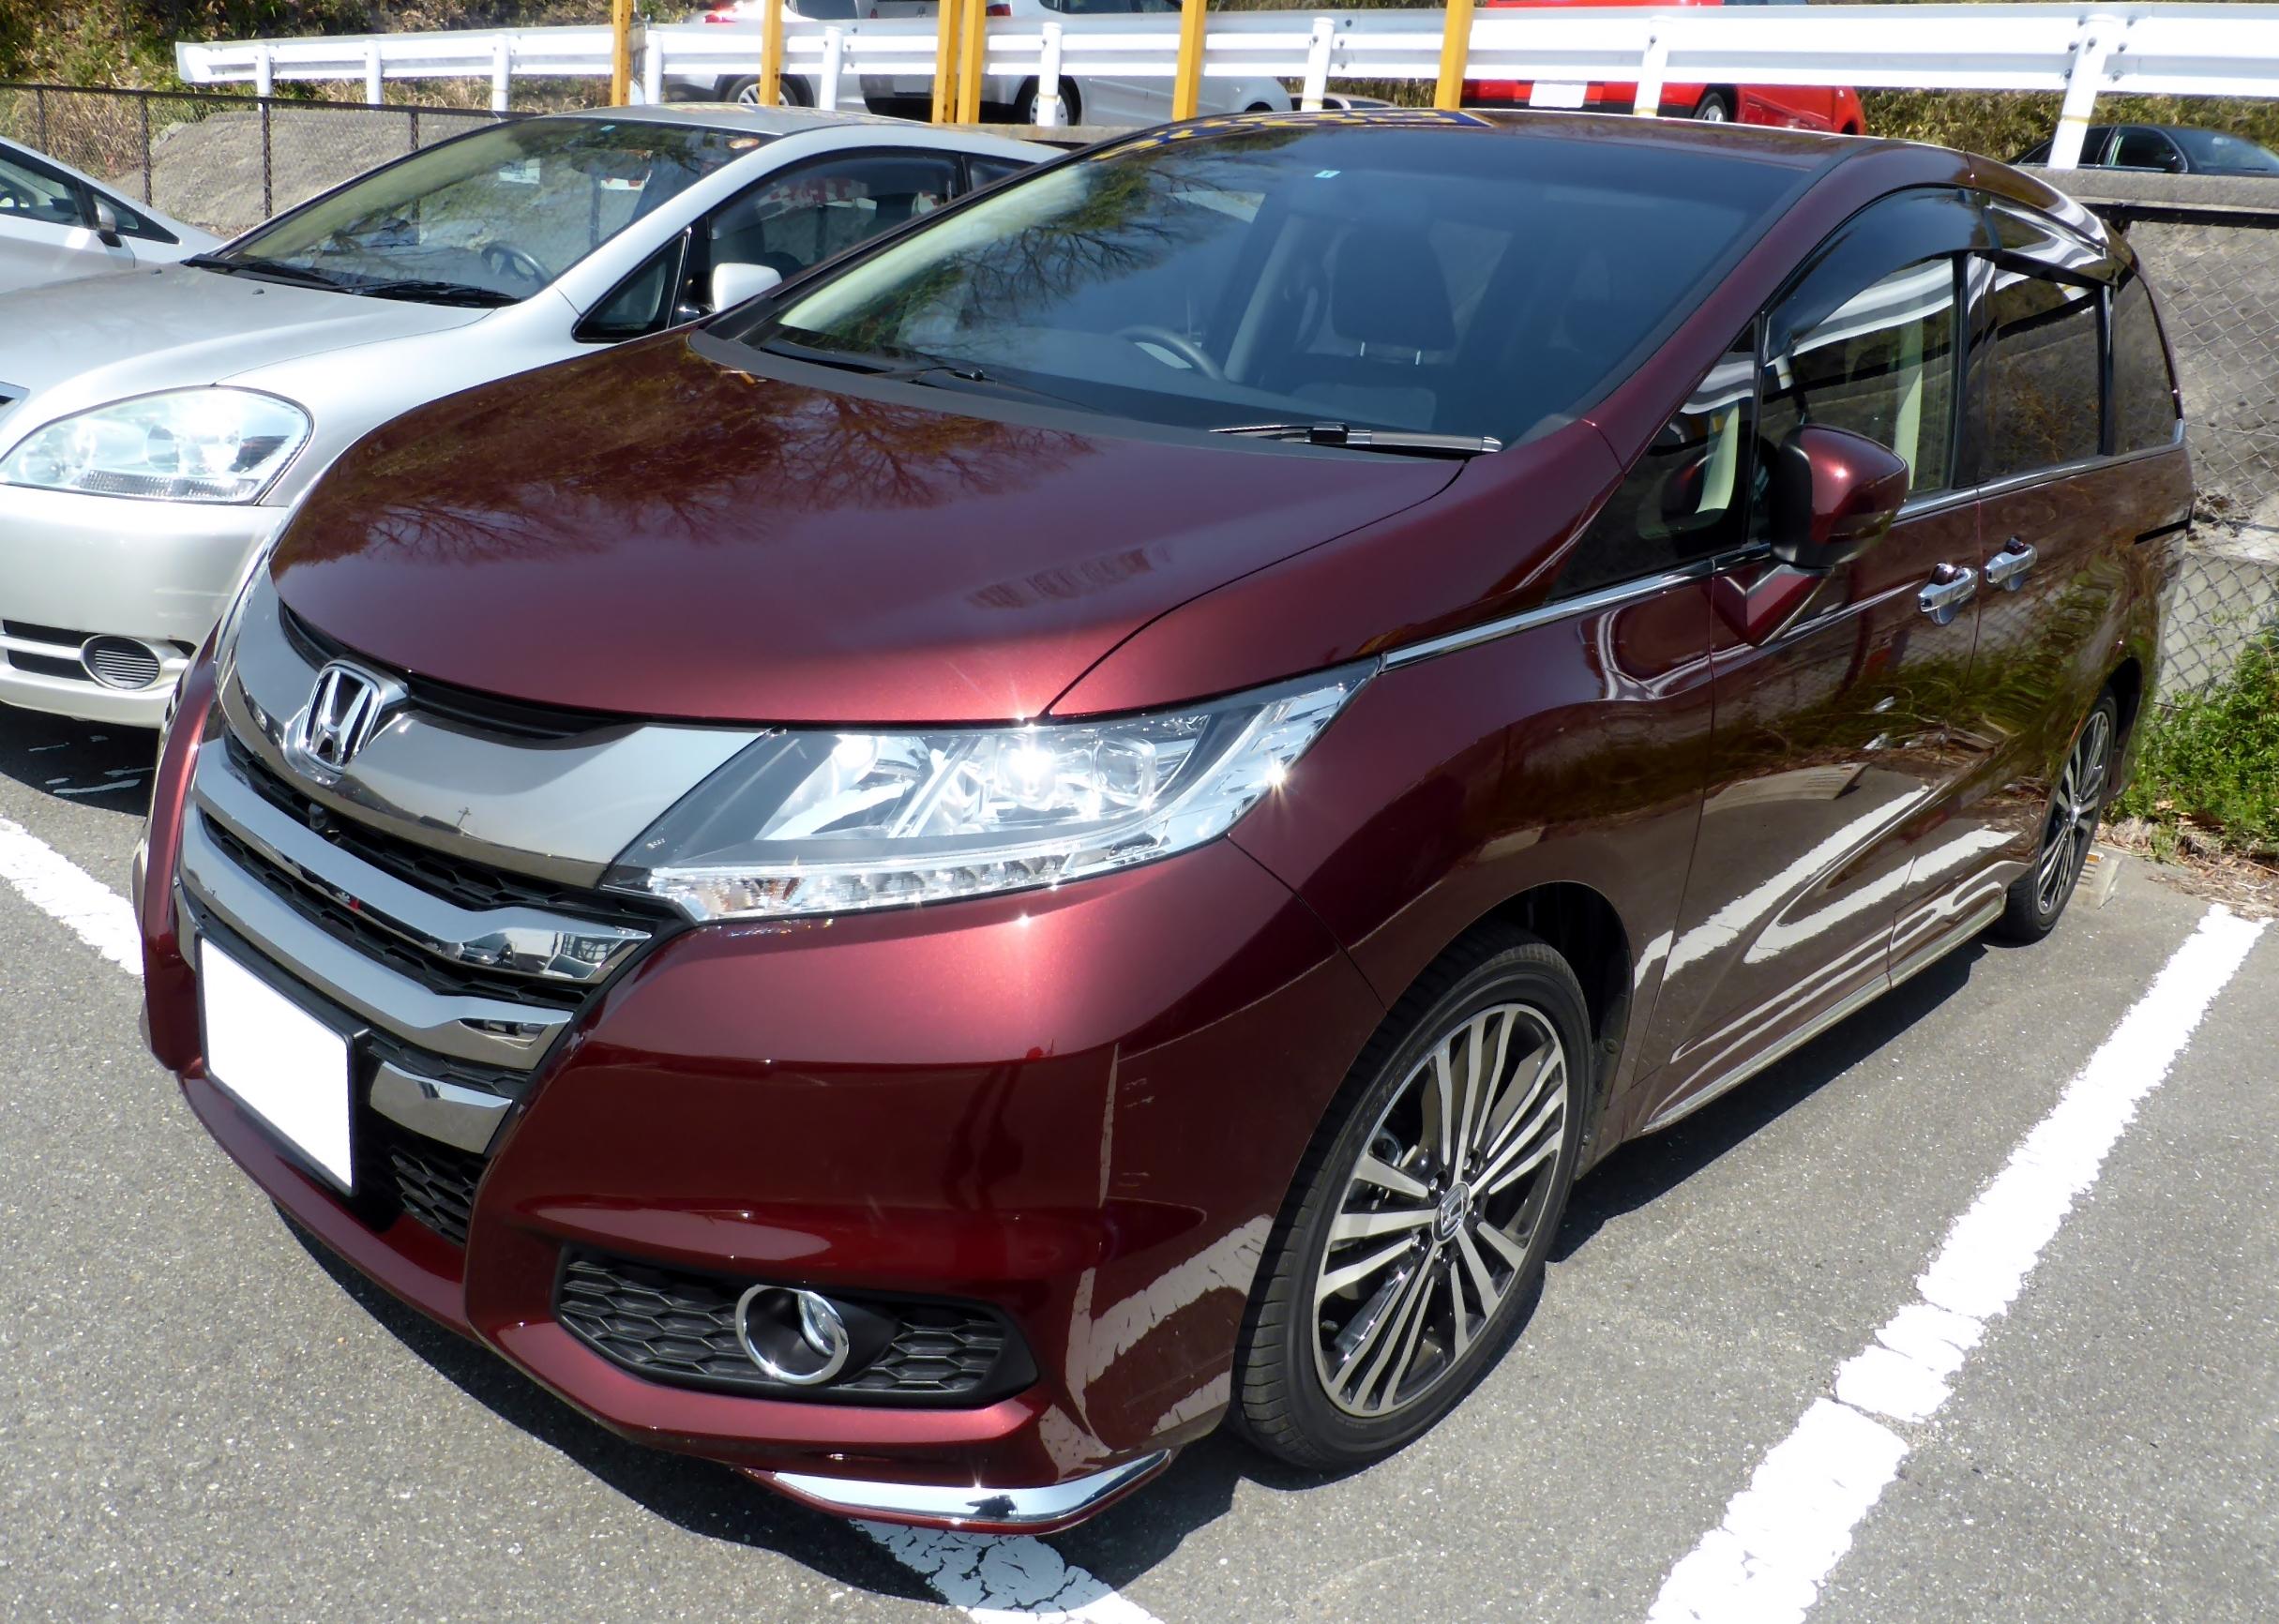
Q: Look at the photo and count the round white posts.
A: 9